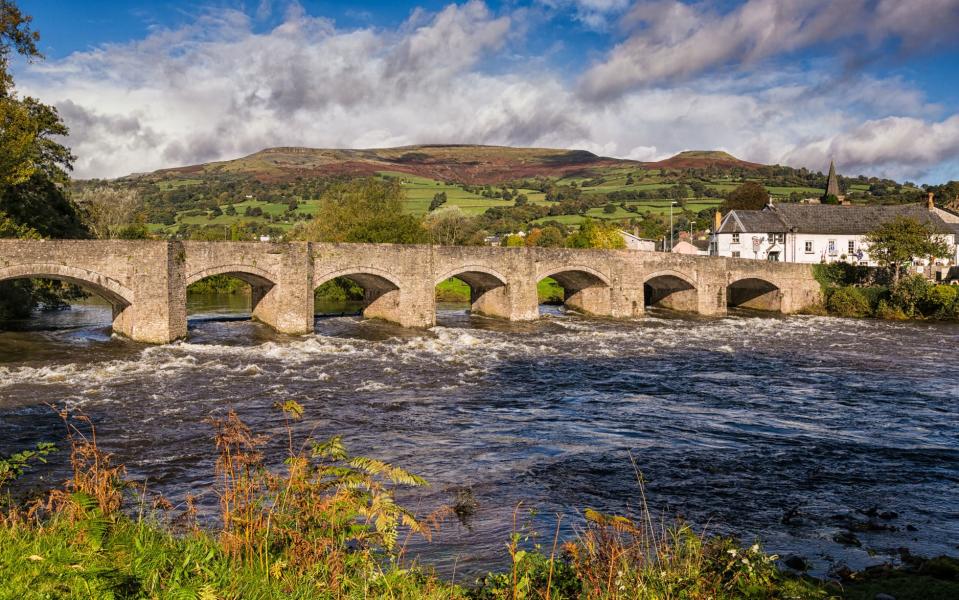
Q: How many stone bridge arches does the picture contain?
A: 7